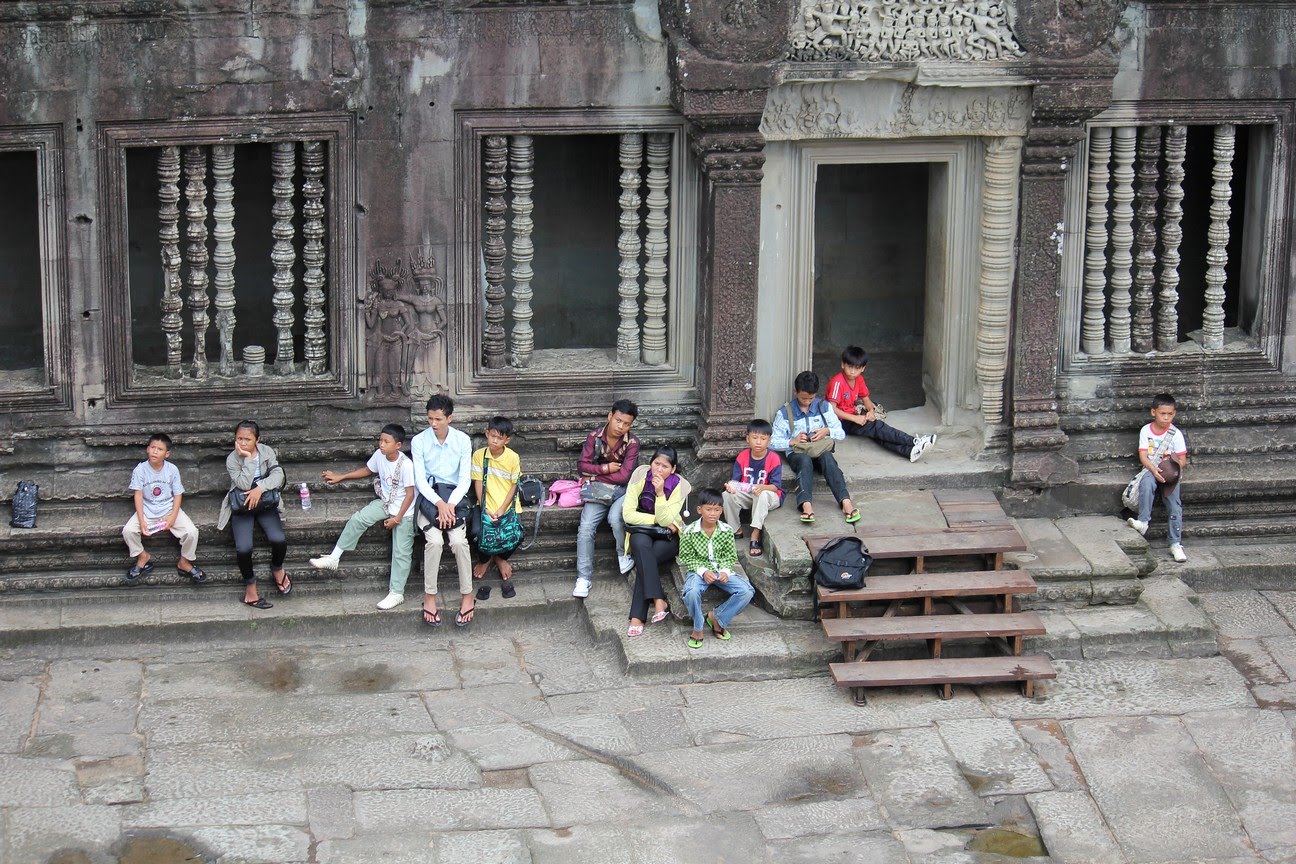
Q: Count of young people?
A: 12